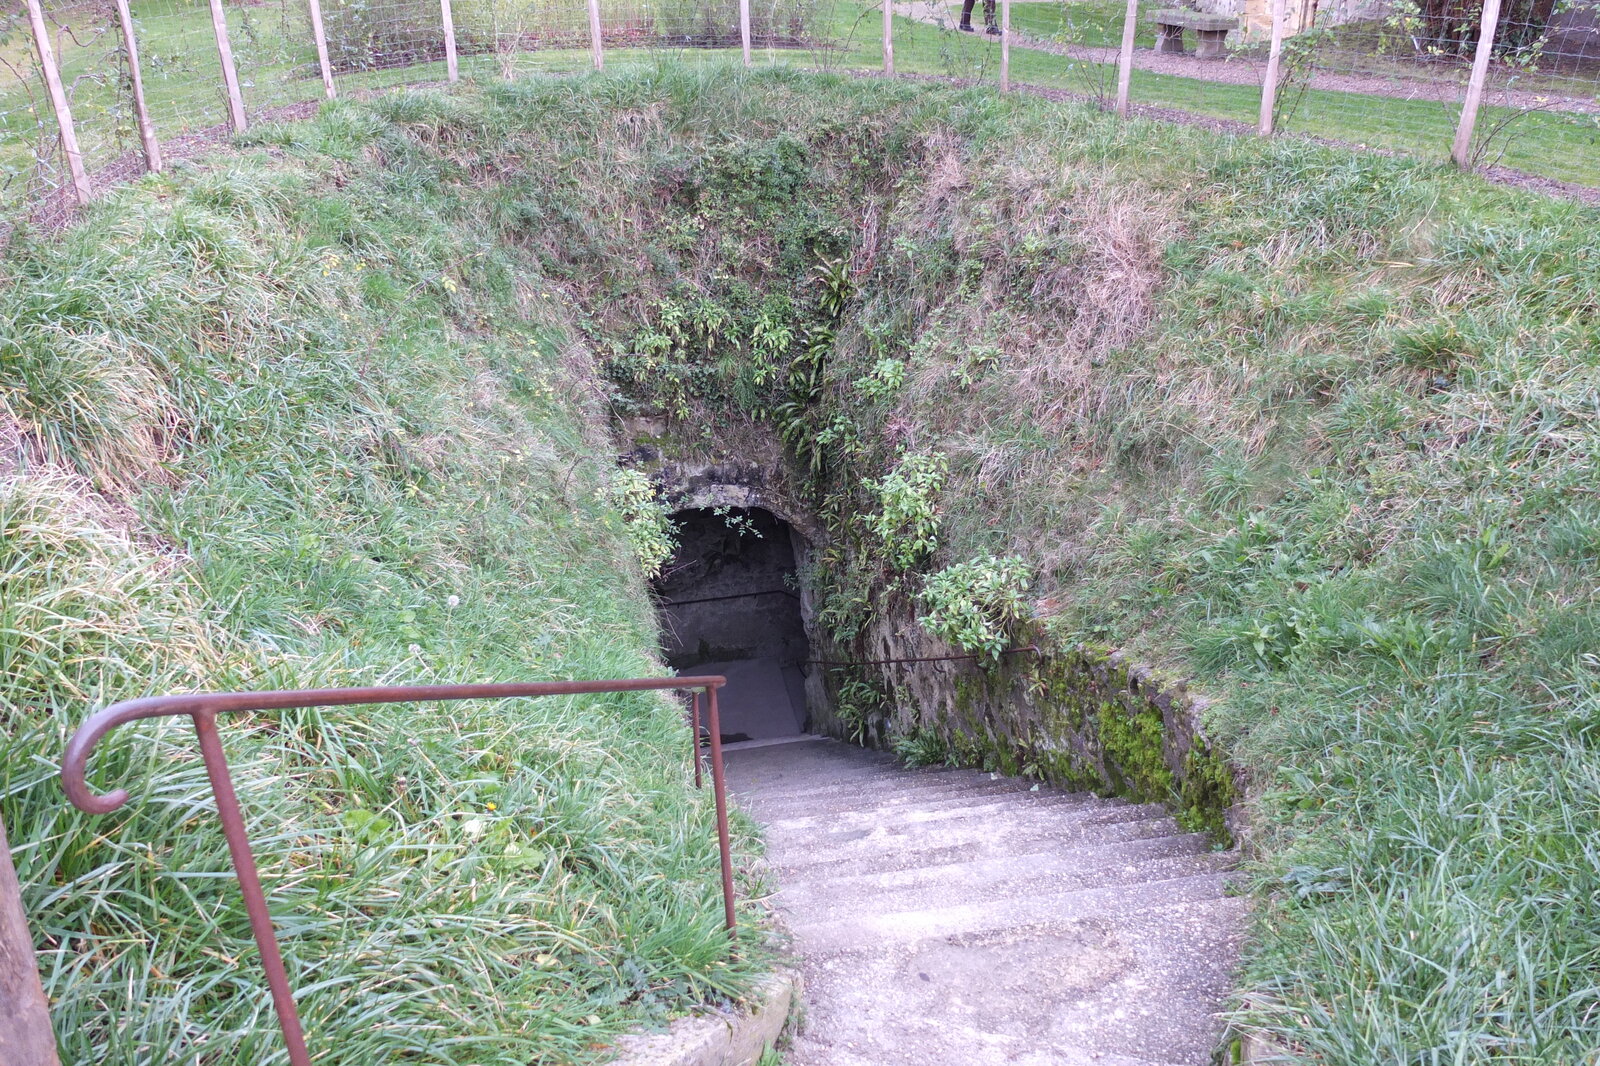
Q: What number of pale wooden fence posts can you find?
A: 12